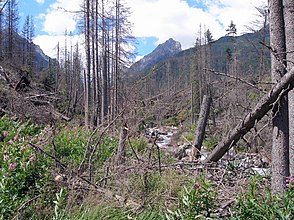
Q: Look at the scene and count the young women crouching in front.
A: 0